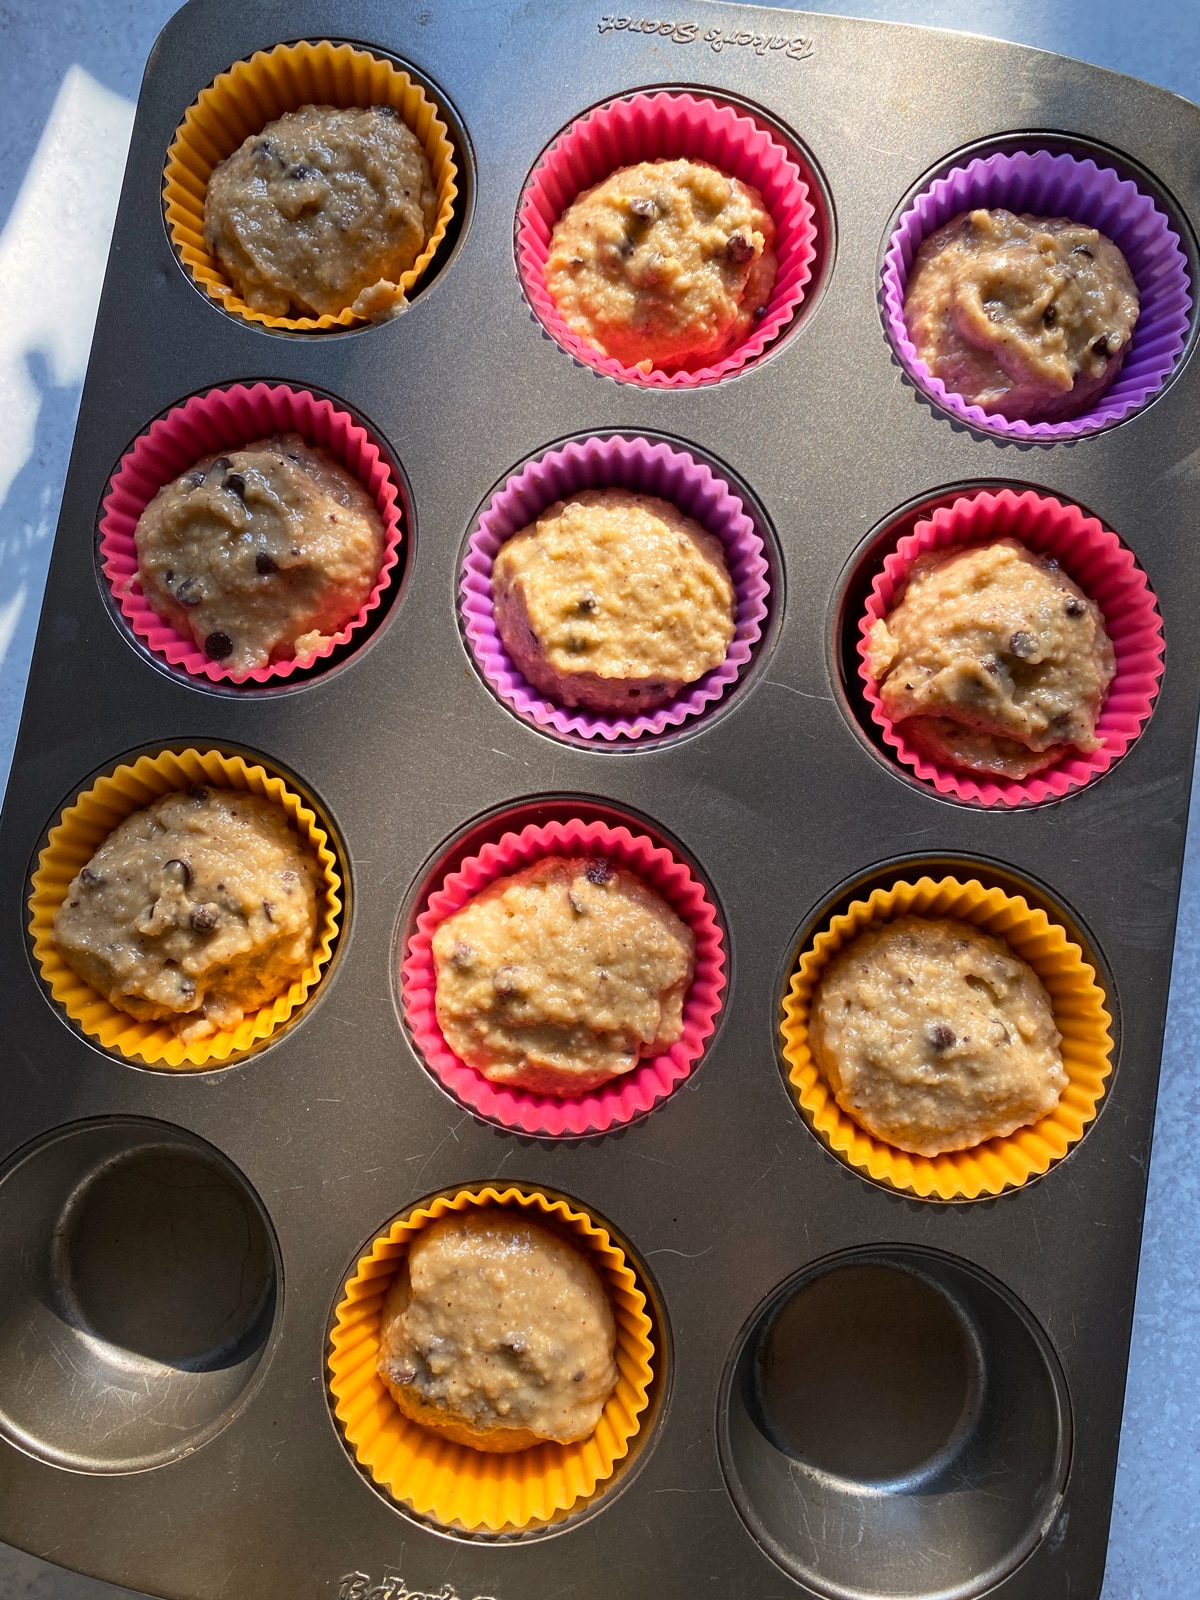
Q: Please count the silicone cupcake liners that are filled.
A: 10